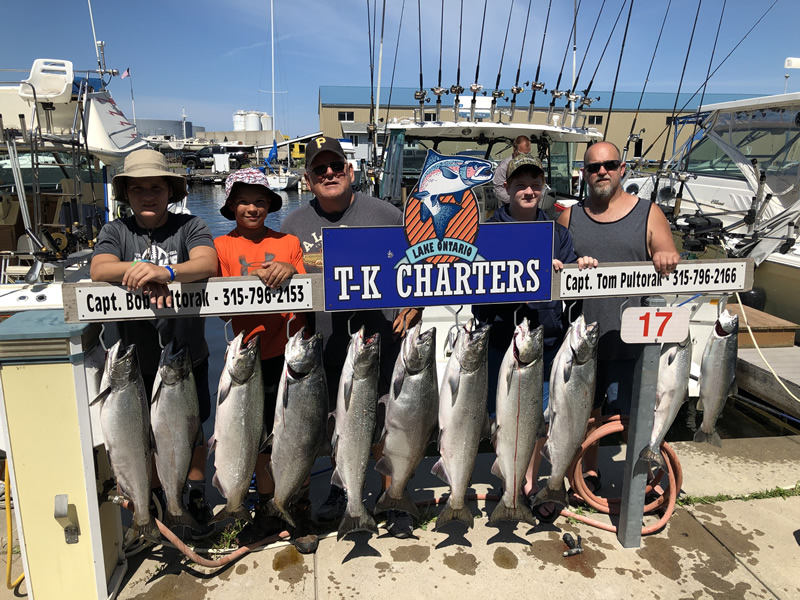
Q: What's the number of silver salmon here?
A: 11